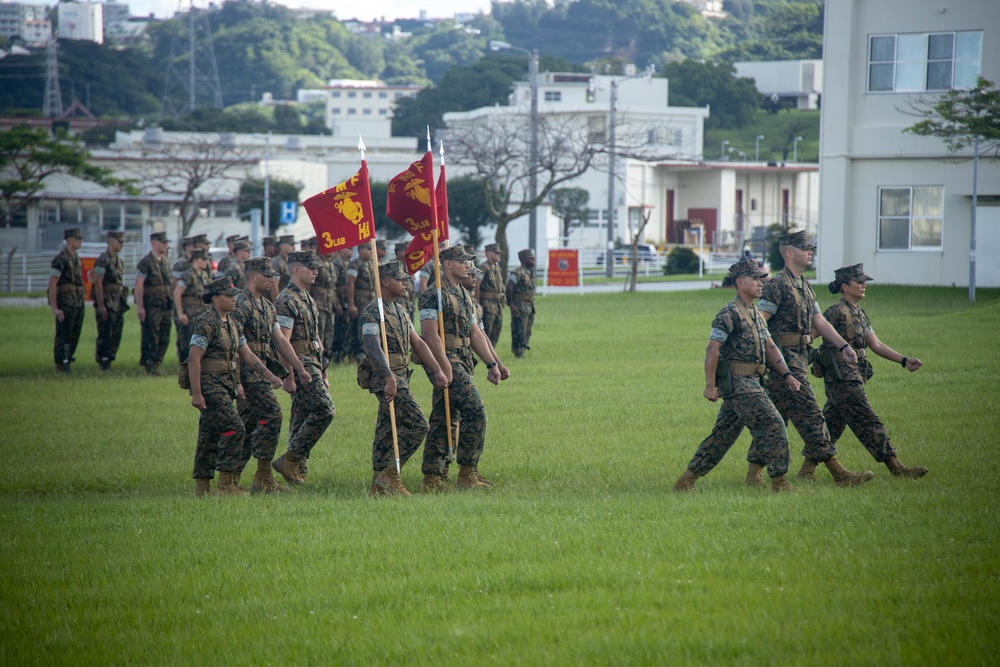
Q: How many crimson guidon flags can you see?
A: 3